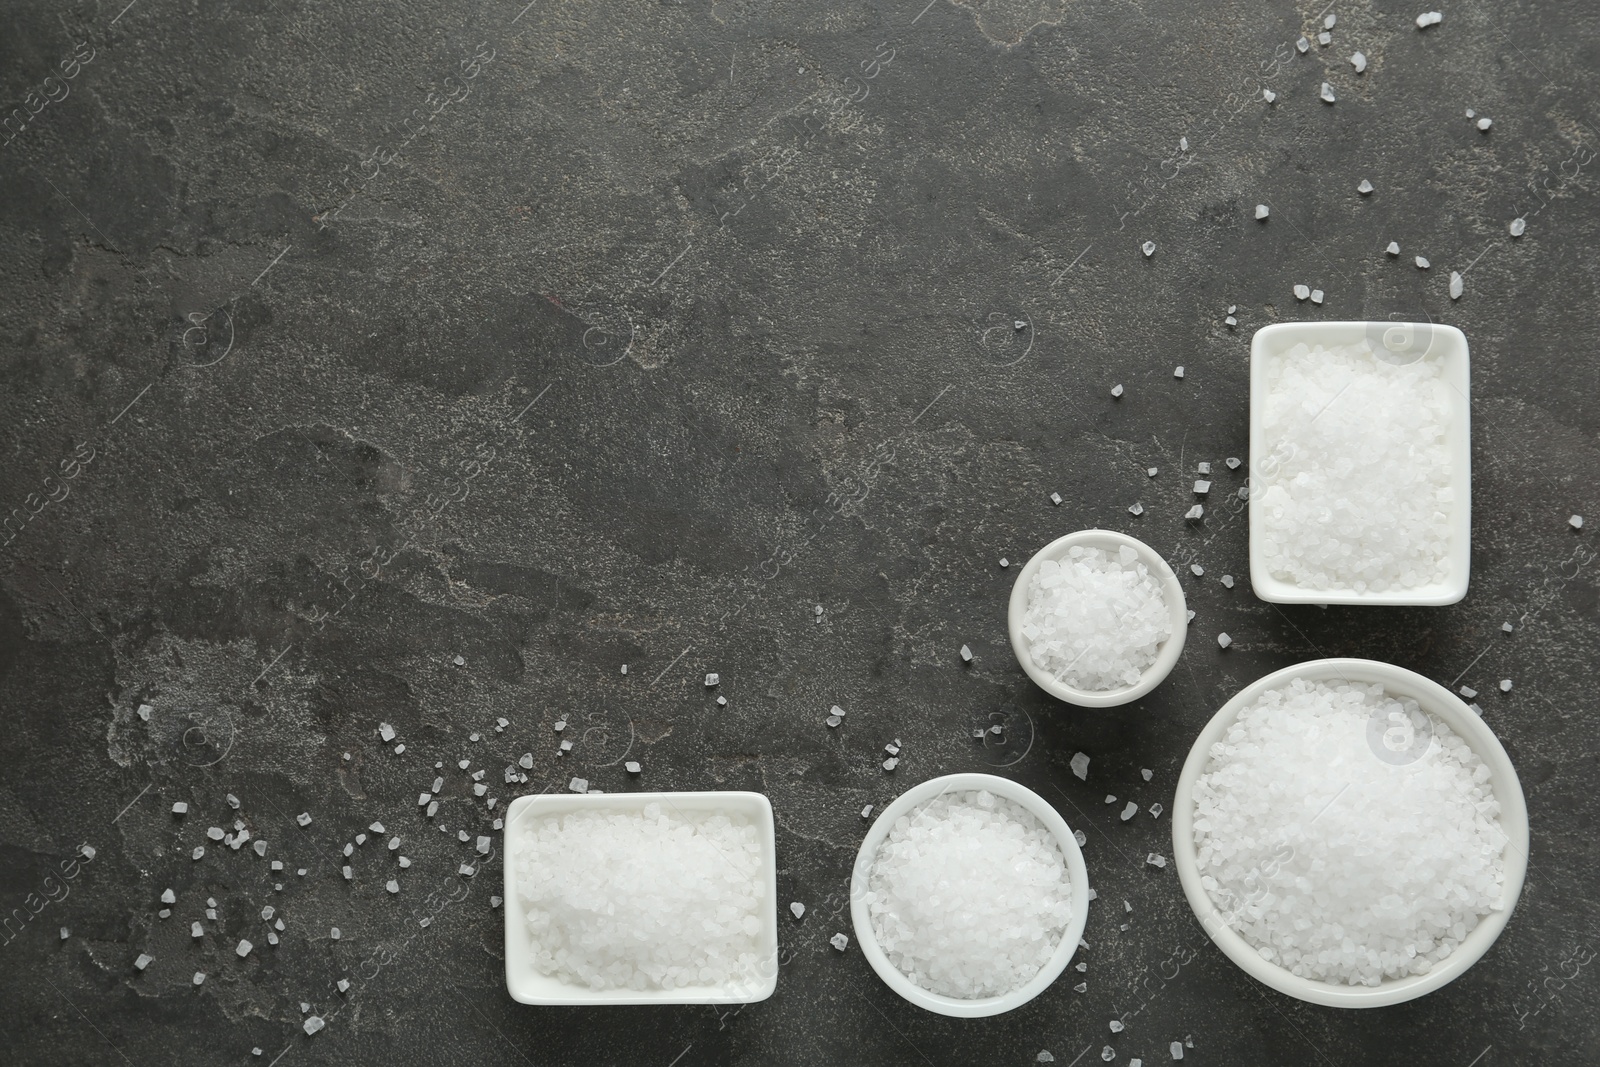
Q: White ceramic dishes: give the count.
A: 5